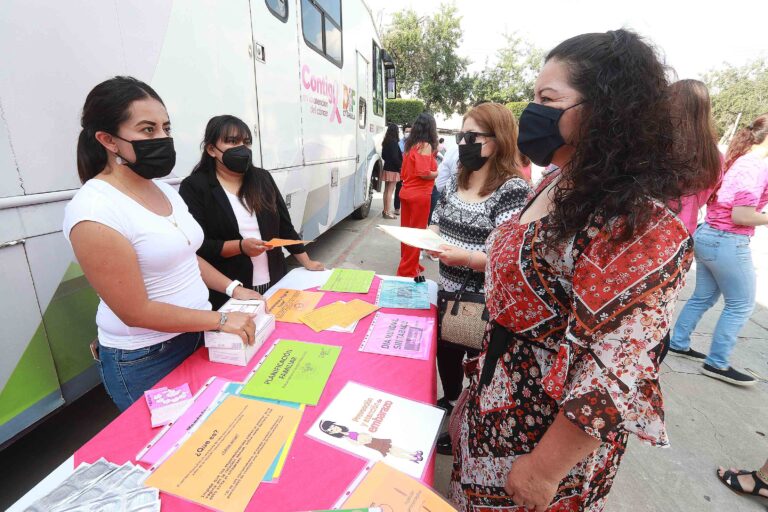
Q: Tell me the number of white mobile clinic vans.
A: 1